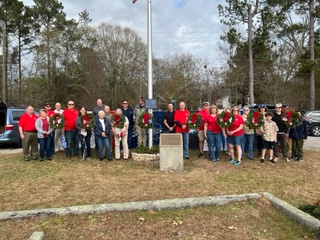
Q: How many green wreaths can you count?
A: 8